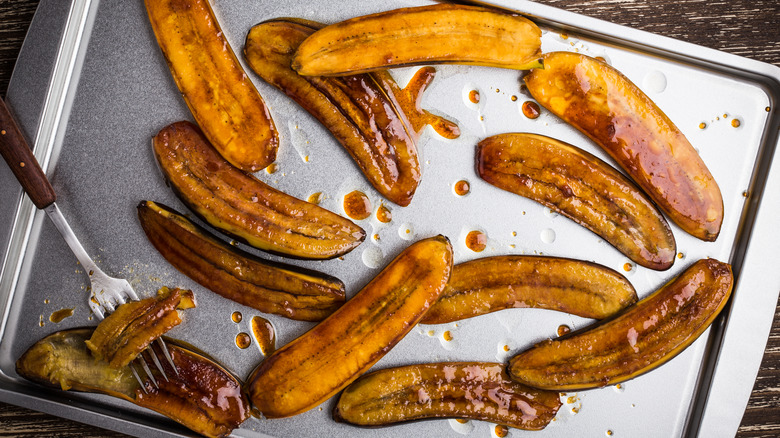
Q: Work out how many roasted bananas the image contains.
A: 12